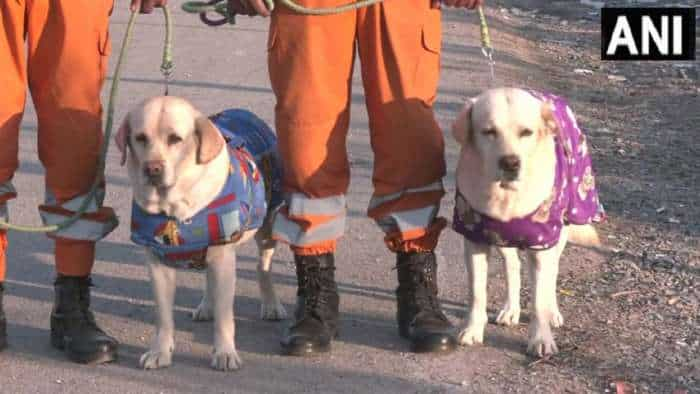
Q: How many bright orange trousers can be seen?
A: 2